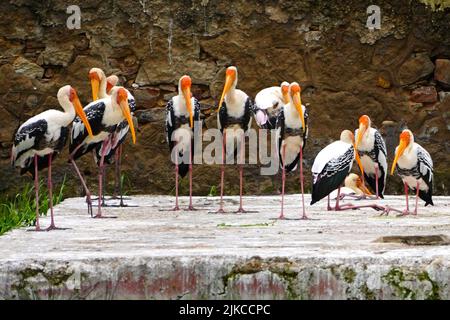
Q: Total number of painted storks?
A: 12